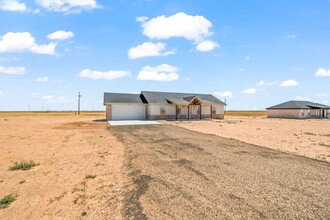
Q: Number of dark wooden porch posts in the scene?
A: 4